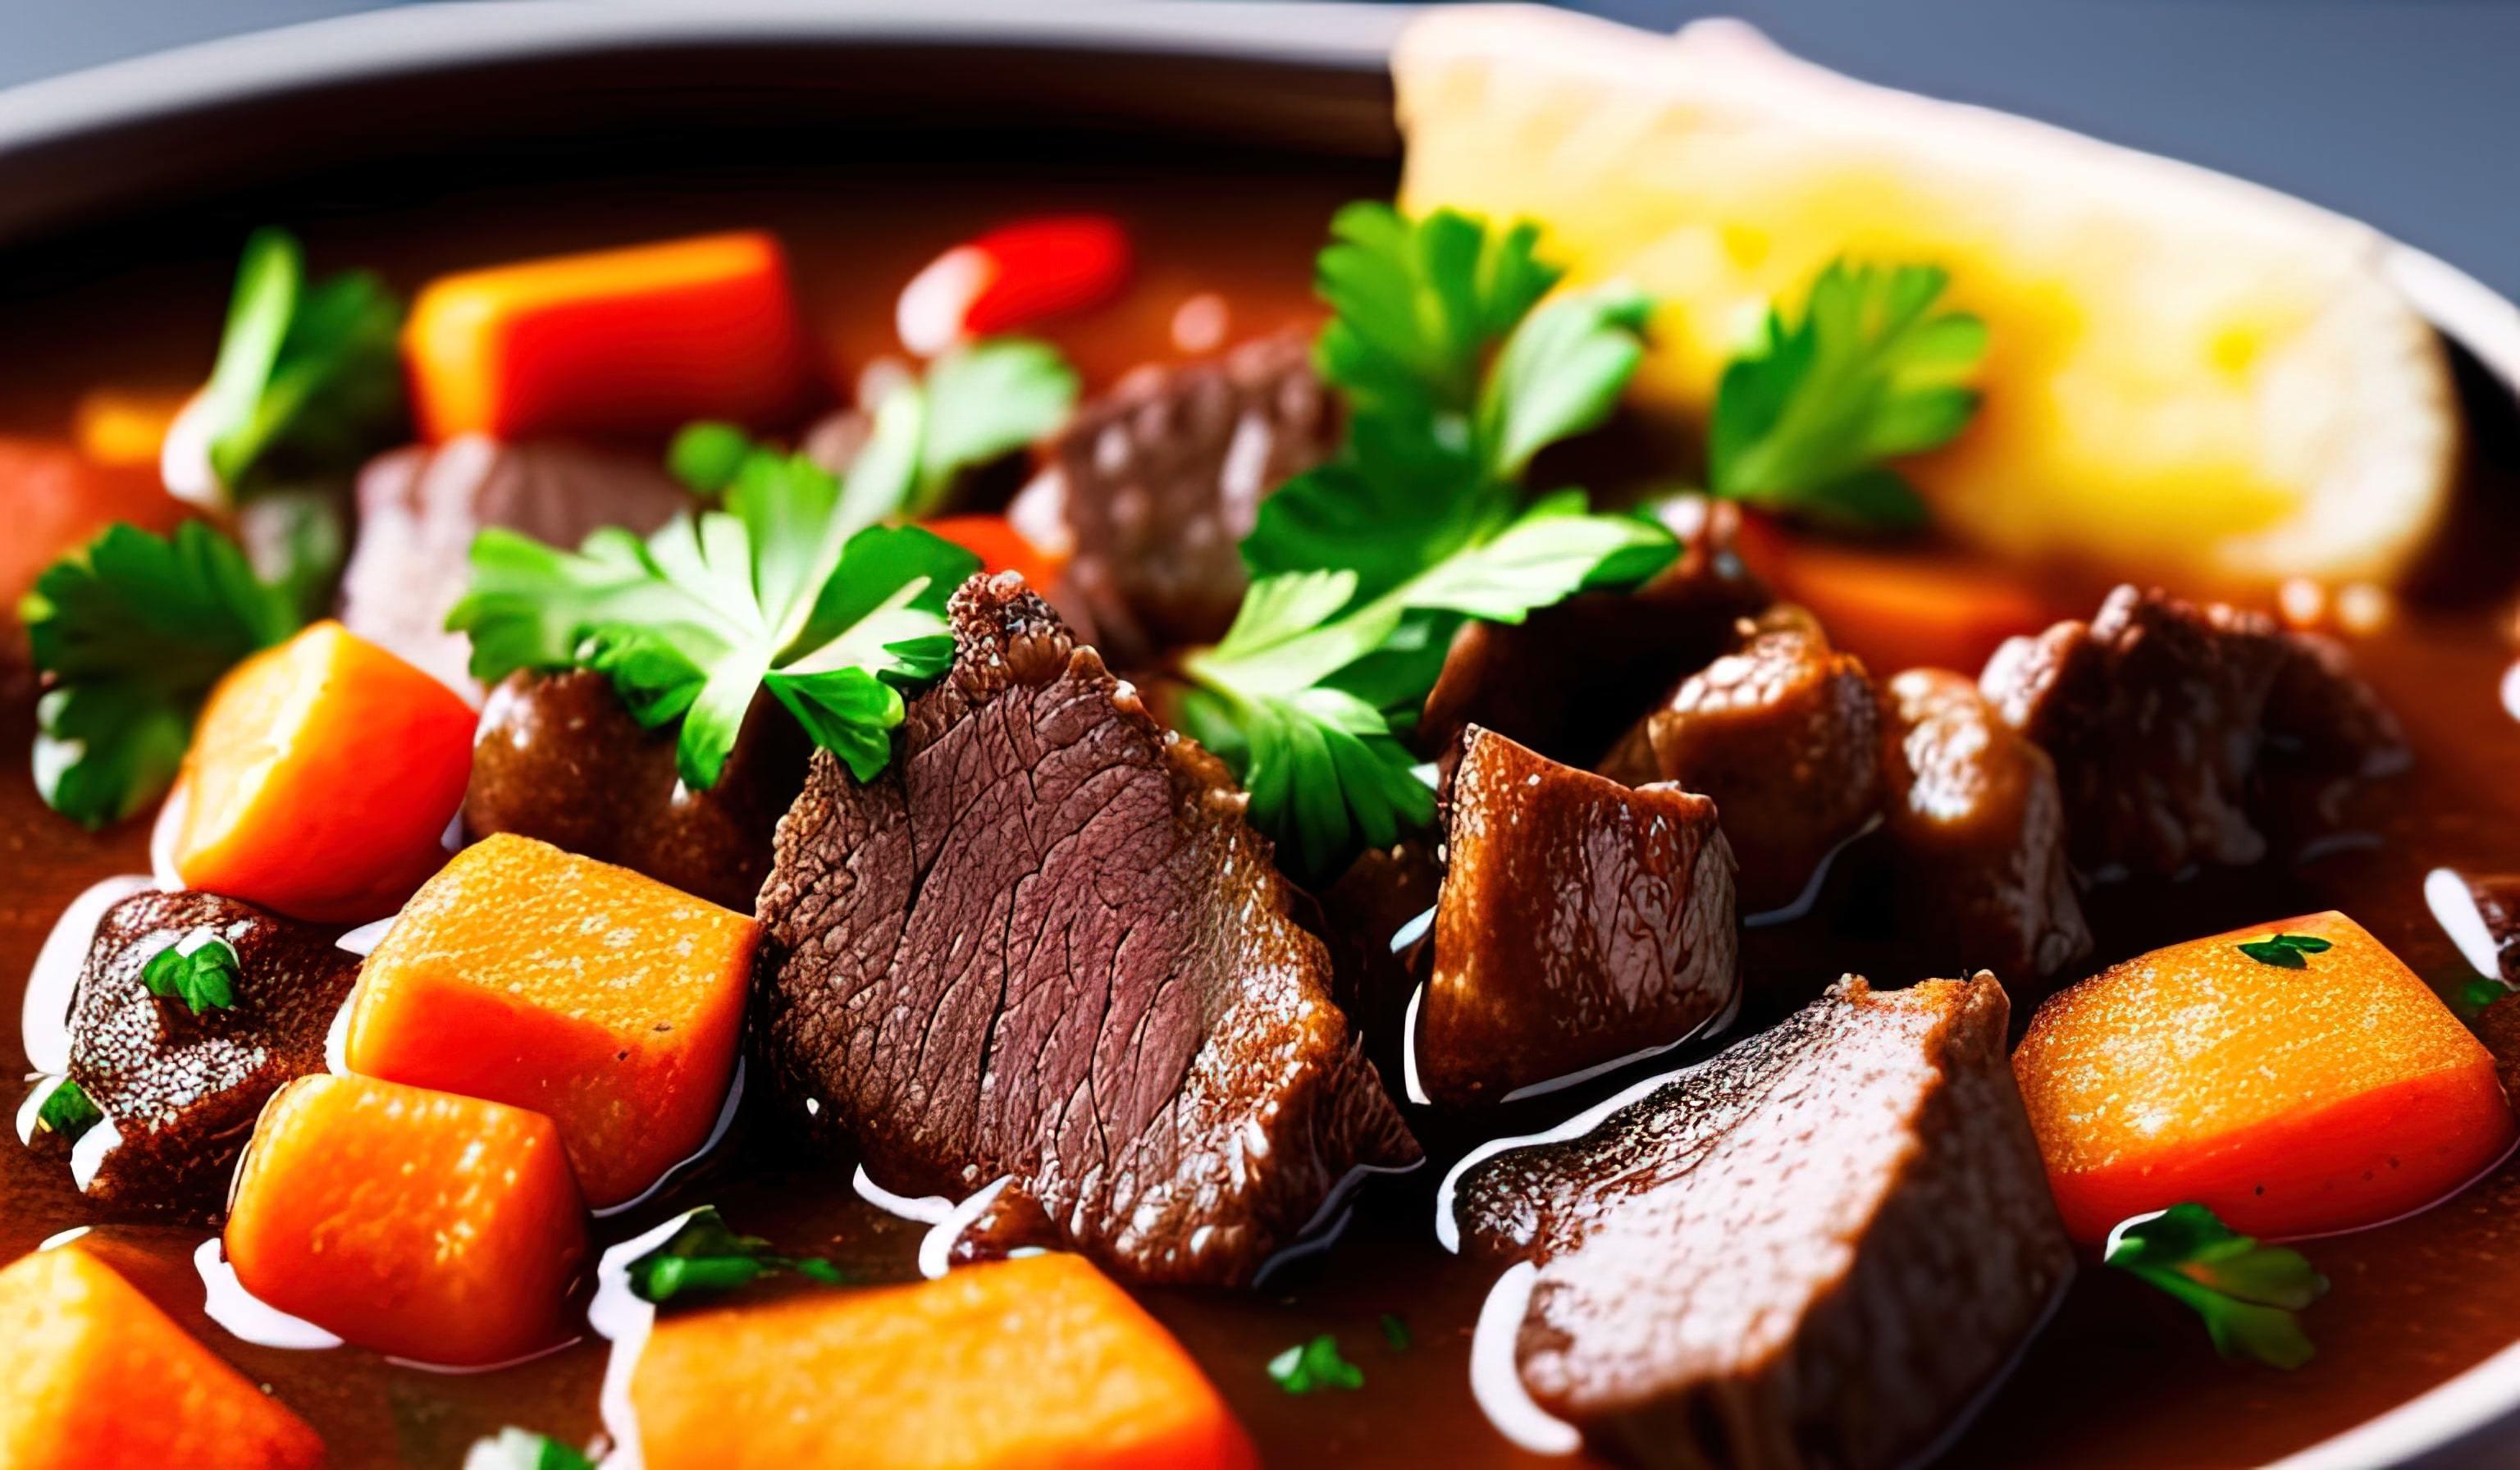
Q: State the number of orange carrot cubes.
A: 7